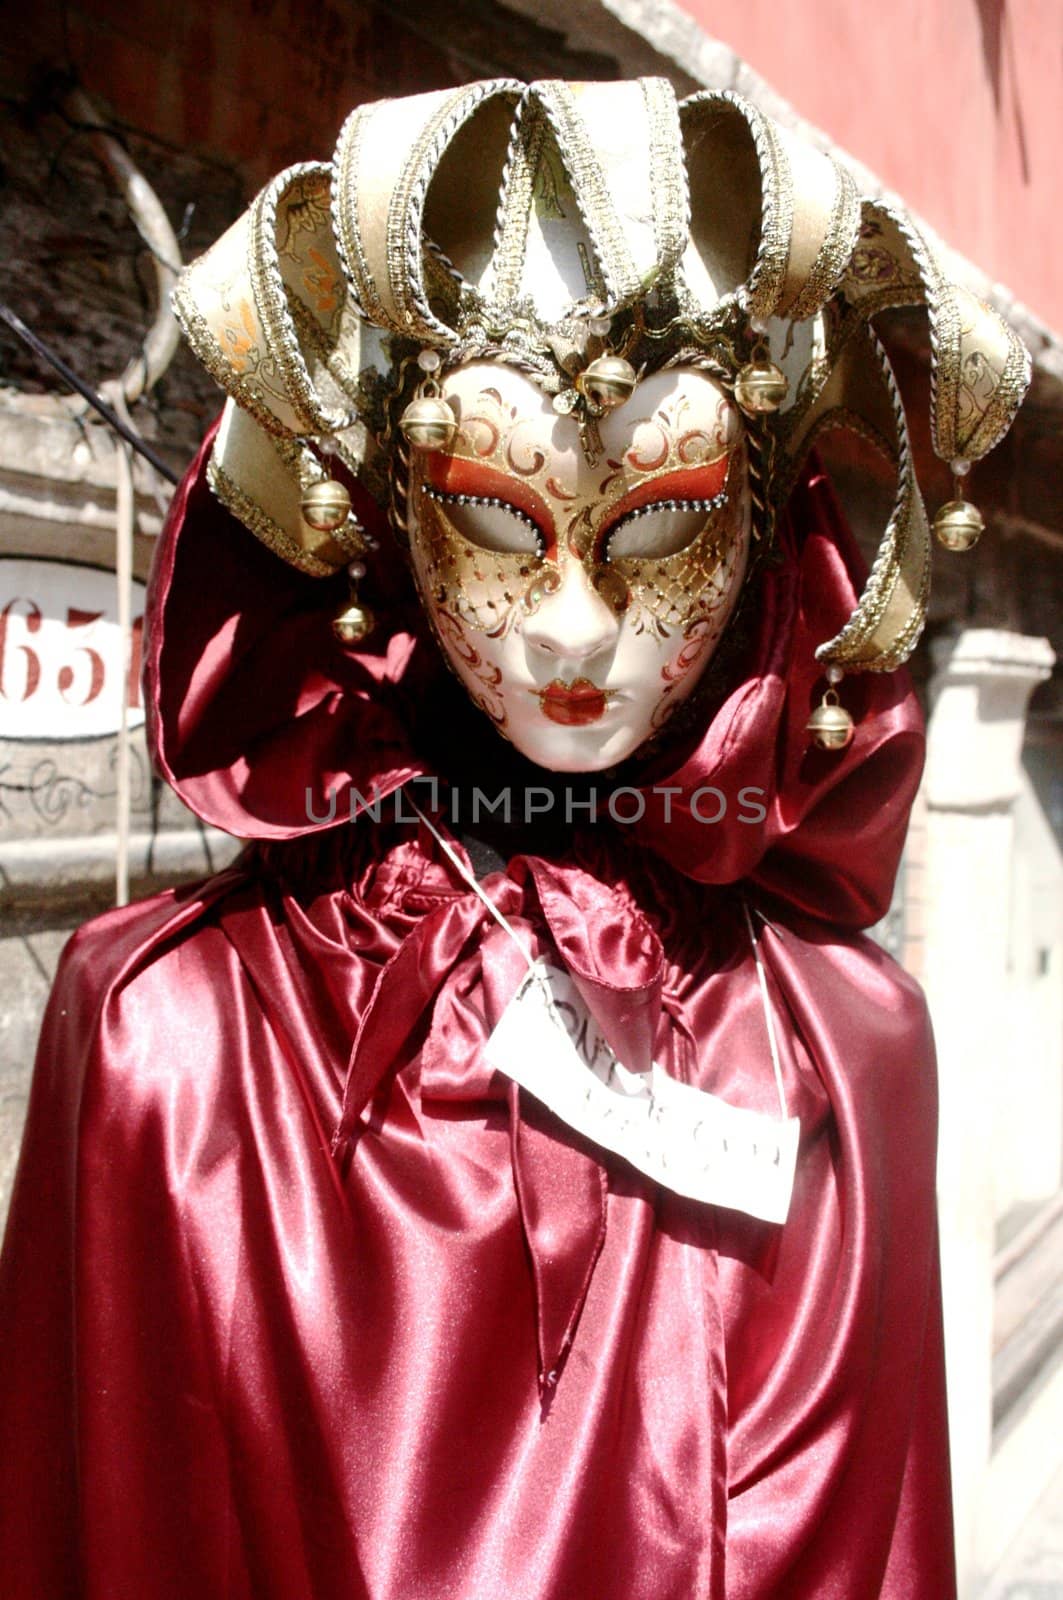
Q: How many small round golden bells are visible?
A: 7